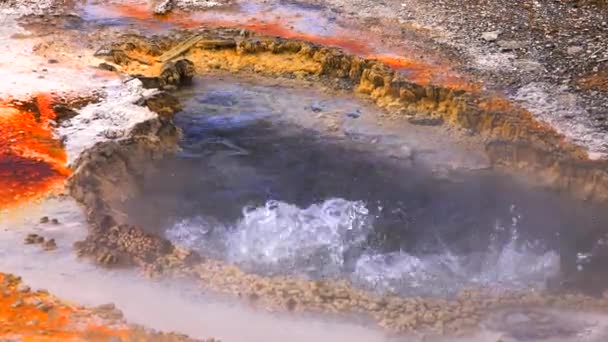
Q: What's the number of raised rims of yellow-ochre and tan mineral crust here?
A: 1